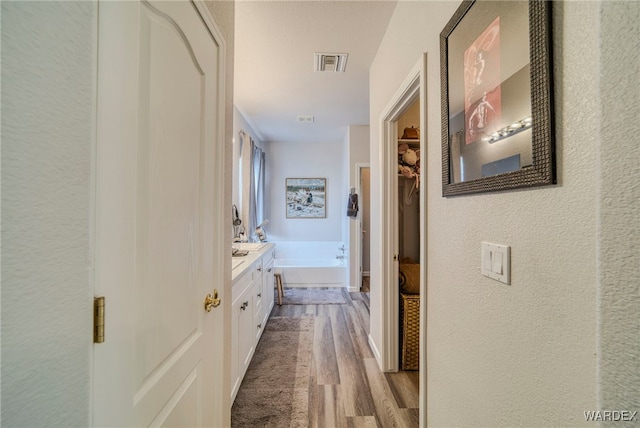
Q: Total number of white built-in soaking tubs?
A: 1